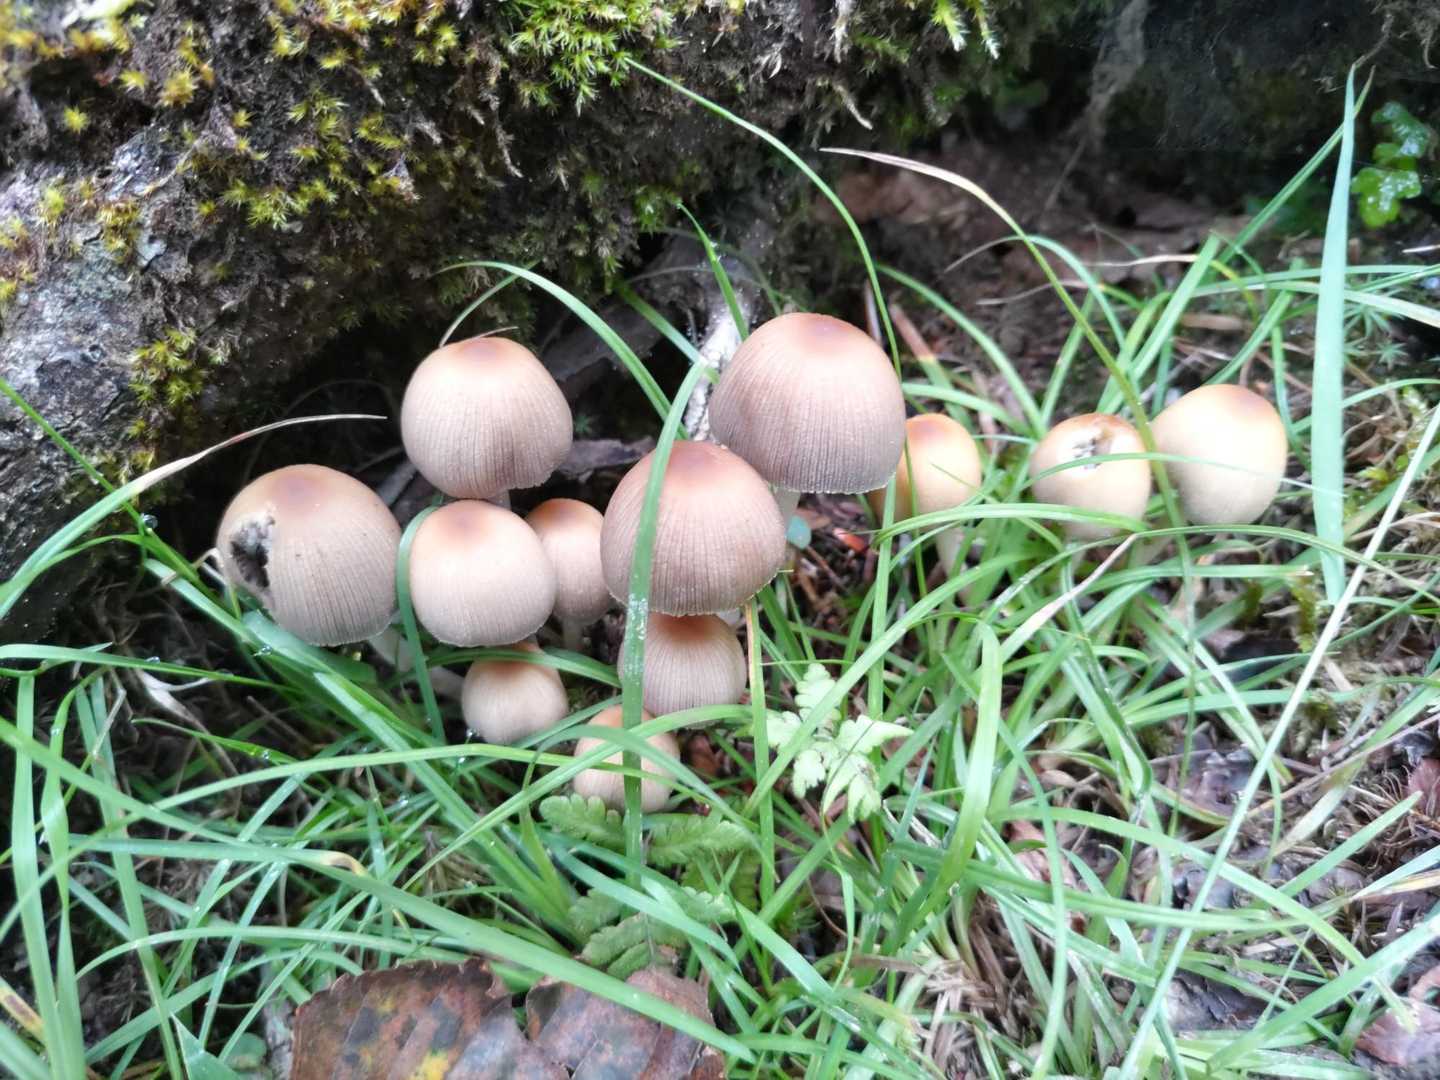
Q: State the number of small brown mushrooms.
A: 12